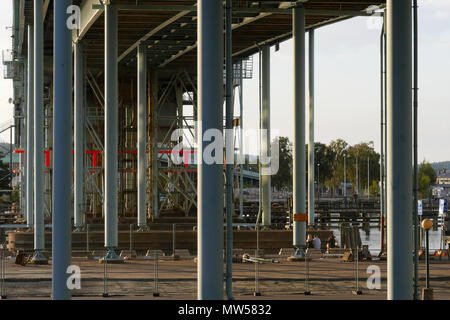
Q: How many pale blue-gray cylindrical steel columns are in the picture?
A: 11